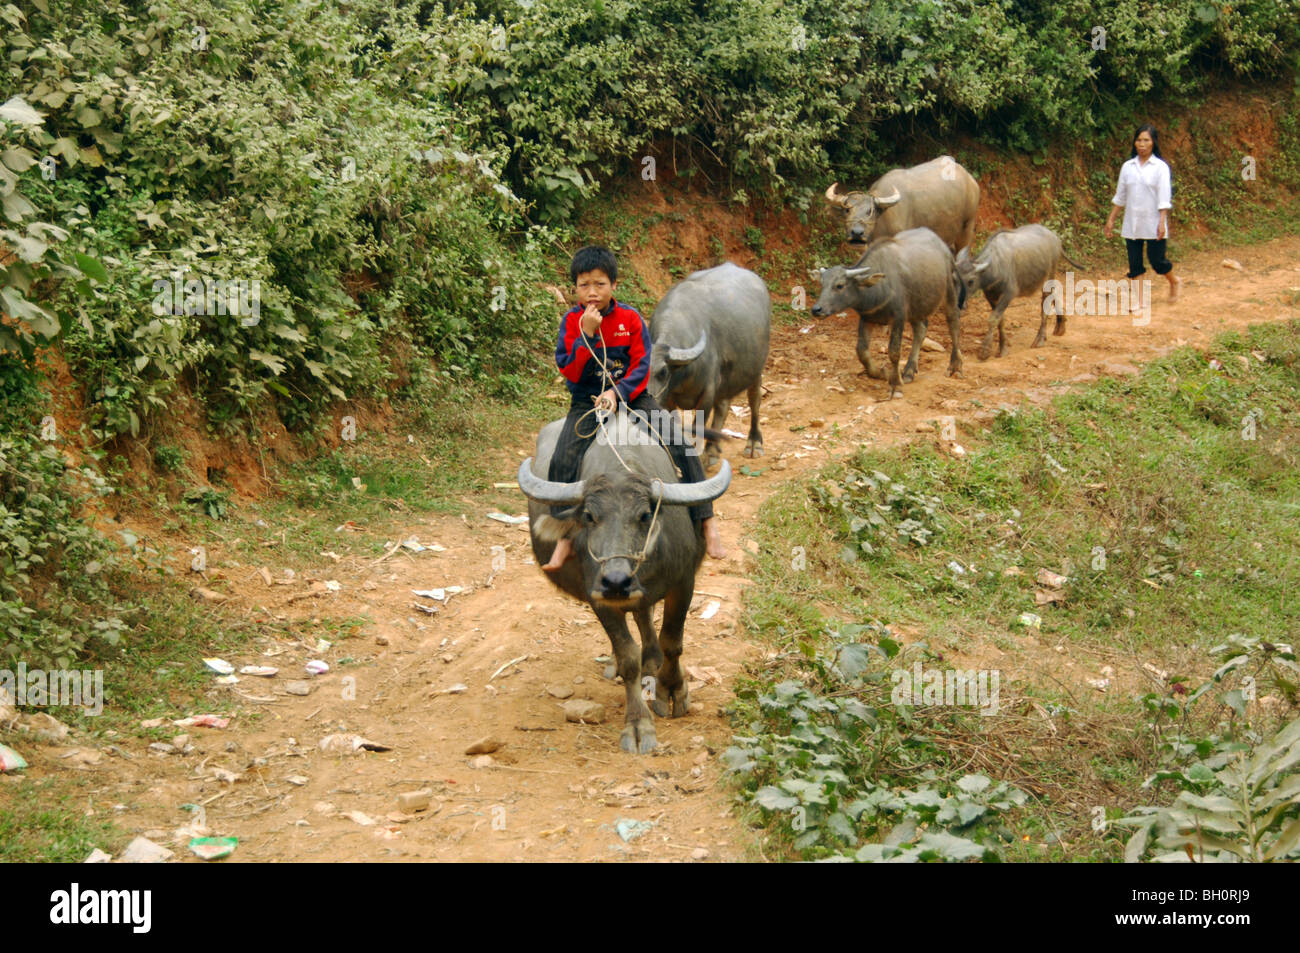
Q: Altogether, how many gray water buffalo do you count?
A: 5